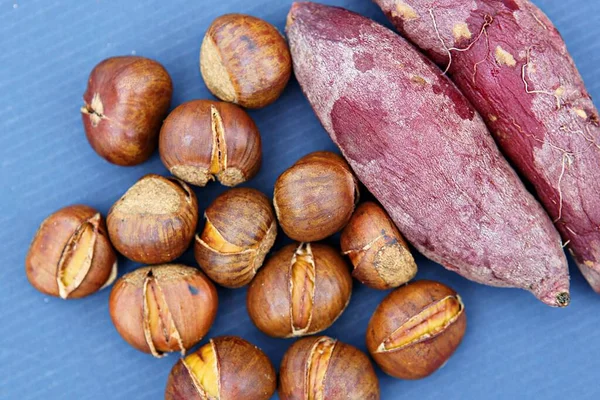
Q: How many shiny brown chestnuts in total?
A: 13